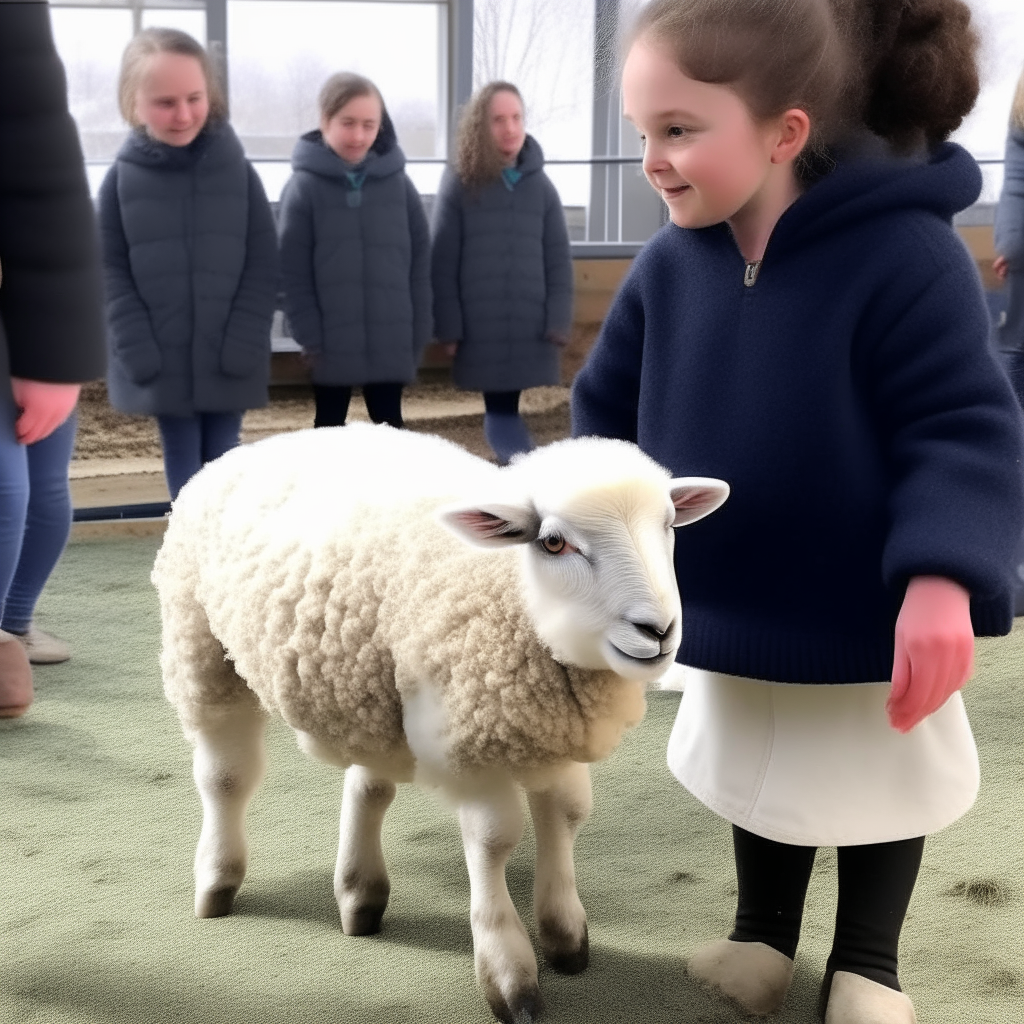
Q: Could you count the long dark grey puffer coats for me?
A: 3